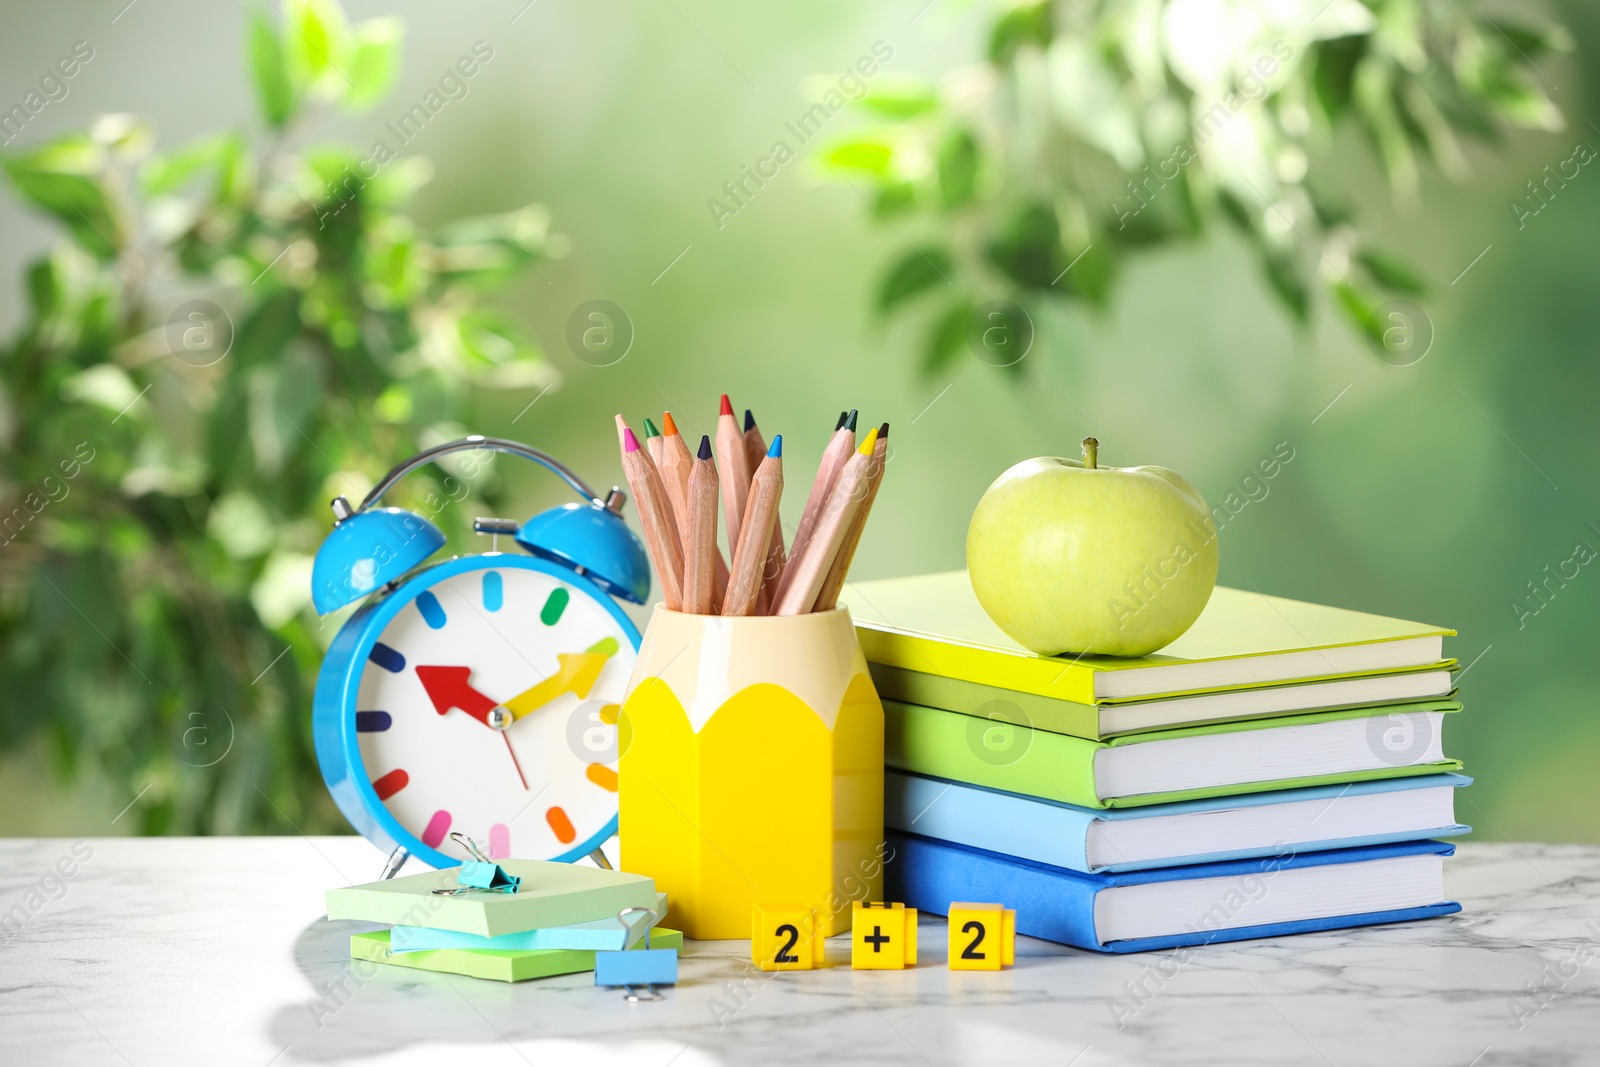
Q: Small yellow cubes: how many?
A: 3